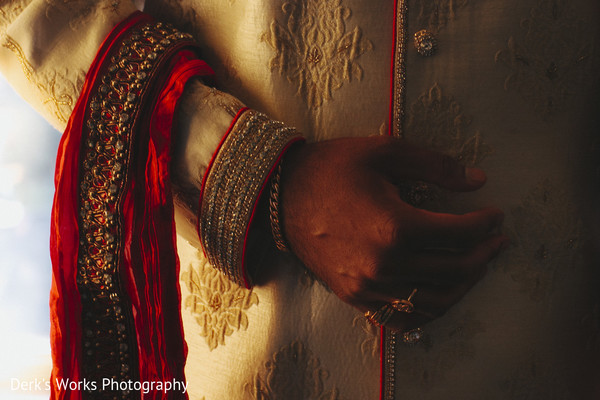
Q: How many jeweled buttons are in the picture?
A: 3